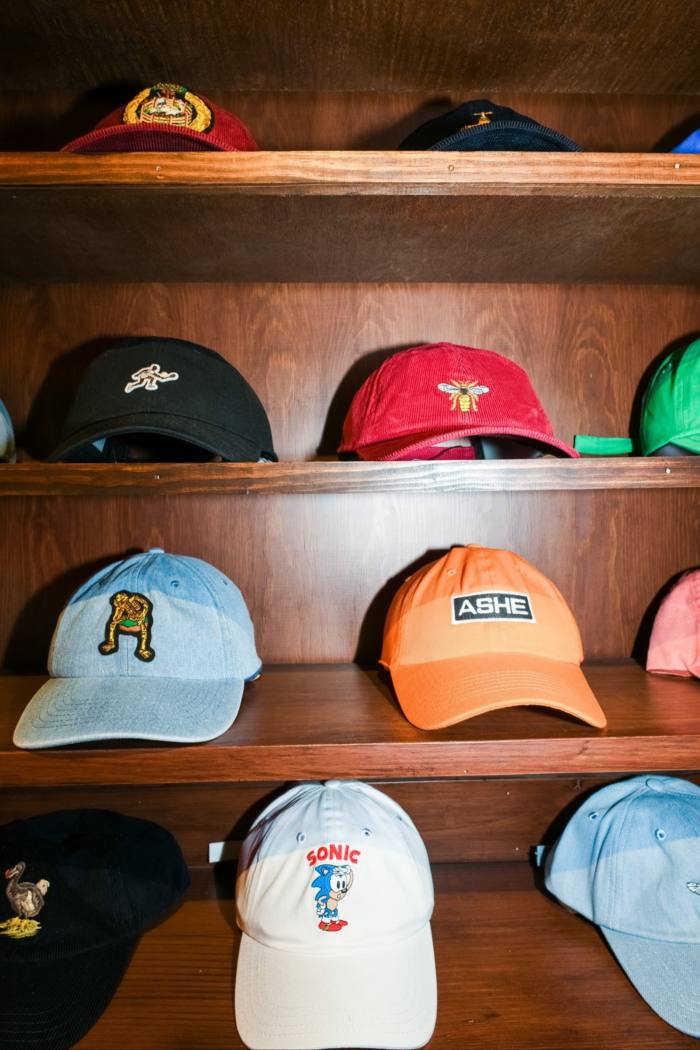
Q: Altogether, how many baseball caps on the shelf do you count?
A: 13